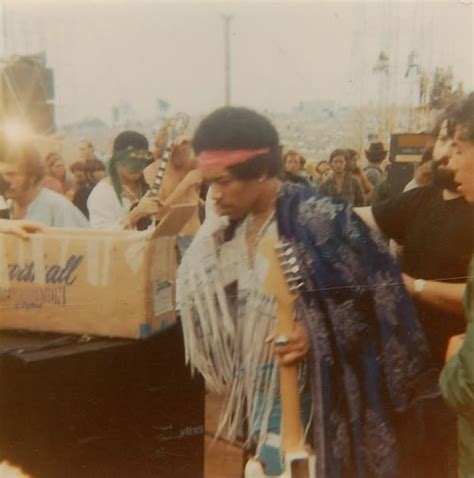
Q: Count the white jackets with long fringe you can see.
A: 1